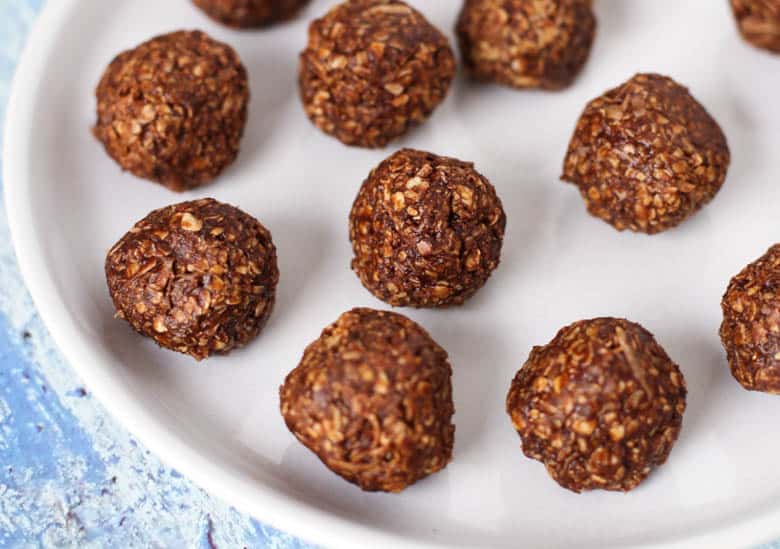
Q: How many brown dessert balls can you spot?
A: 11